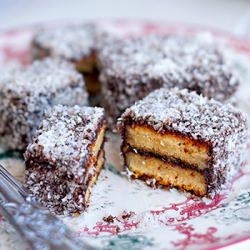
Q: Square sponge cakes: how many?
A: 5